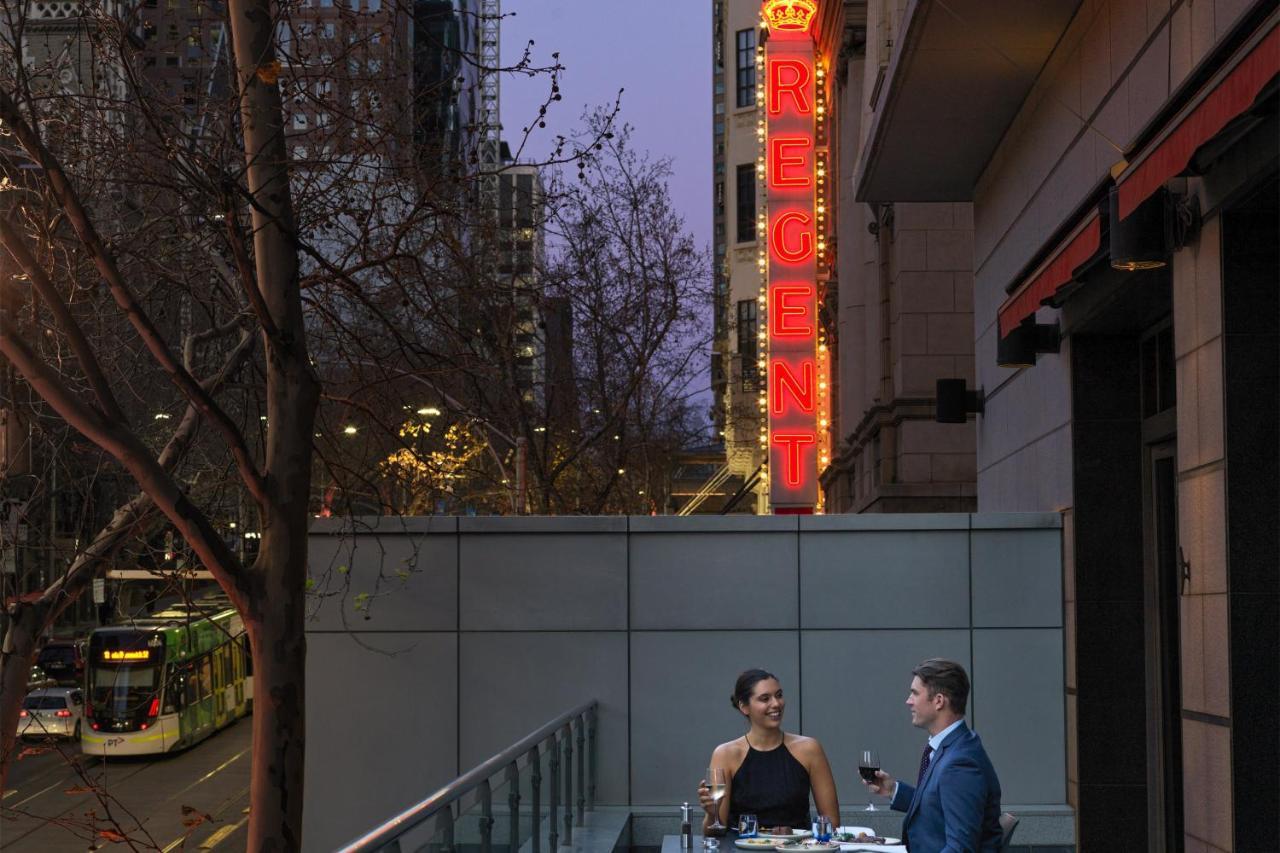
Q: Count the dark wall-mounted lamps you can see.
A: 3